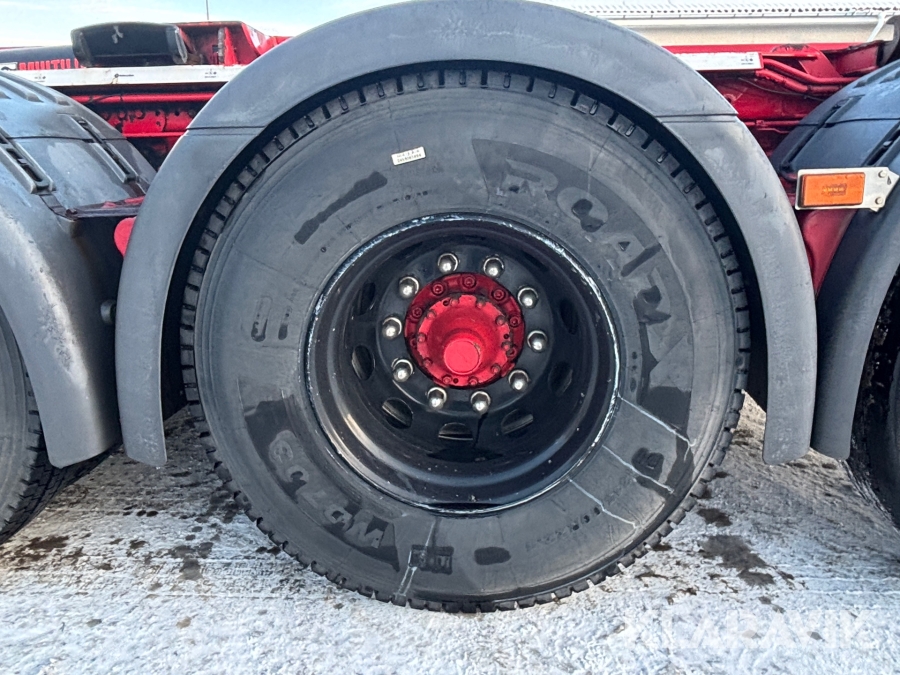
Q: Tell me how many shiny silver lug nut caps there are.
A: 10